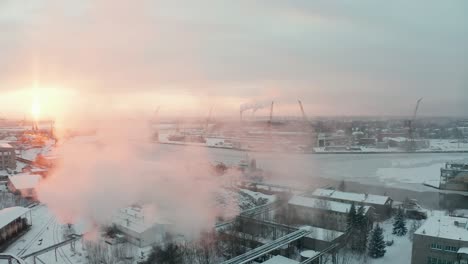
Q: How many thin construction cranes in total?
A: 5